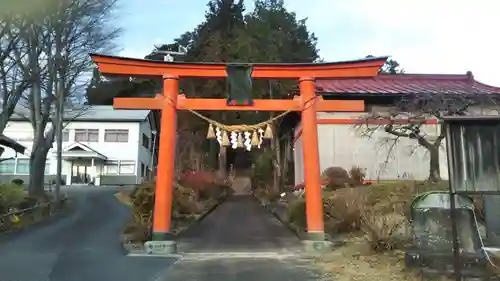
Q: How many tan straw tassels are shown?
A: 5